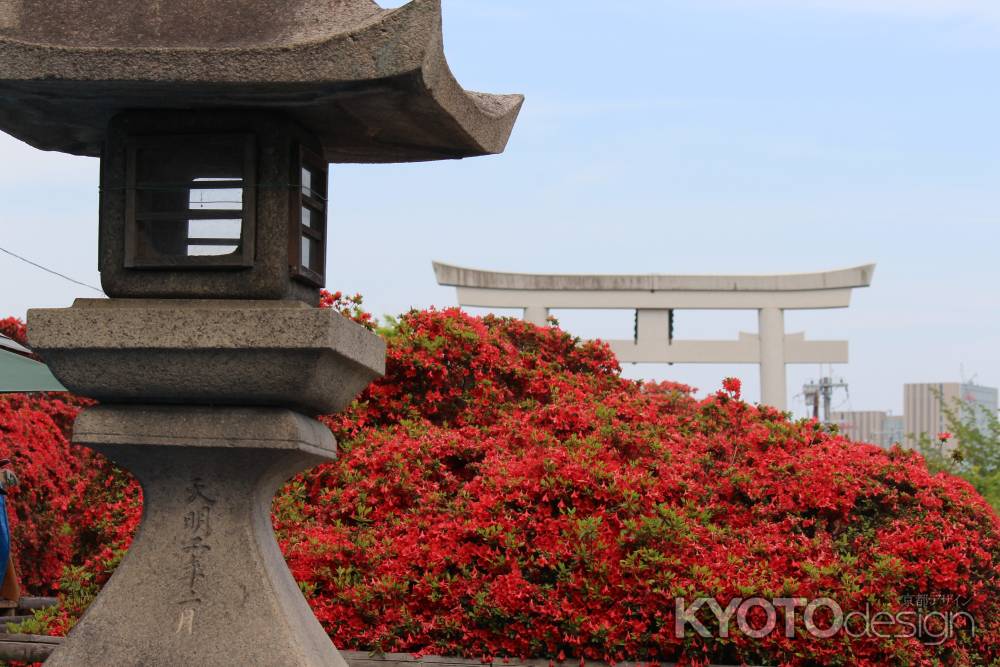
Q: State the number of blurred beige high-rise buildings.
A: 2